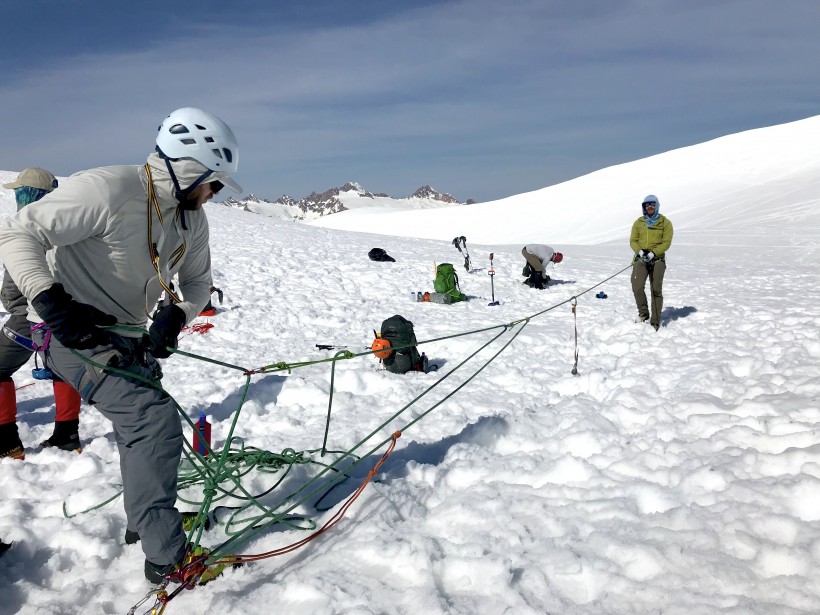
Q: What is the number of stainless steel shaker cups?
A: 0